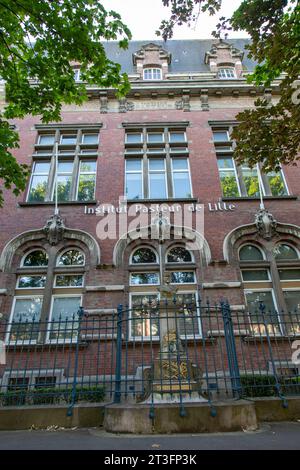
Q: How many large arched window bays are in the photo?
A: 3